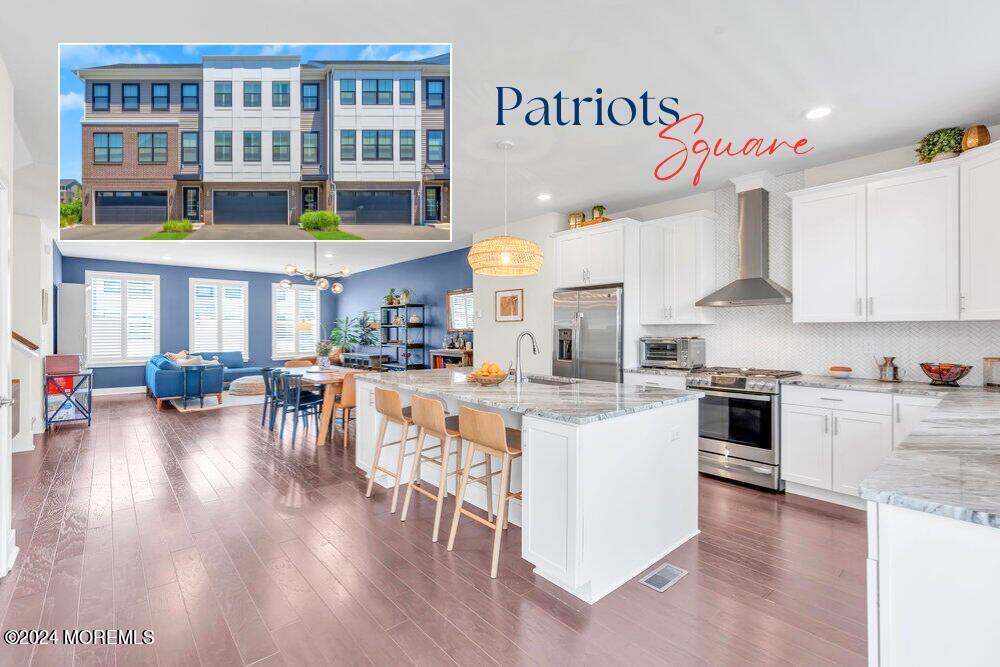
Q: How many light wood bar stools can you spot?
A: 3